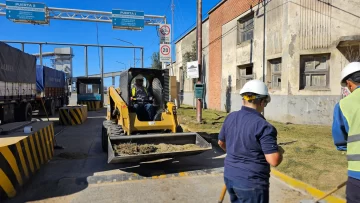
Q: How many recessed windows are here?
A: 4